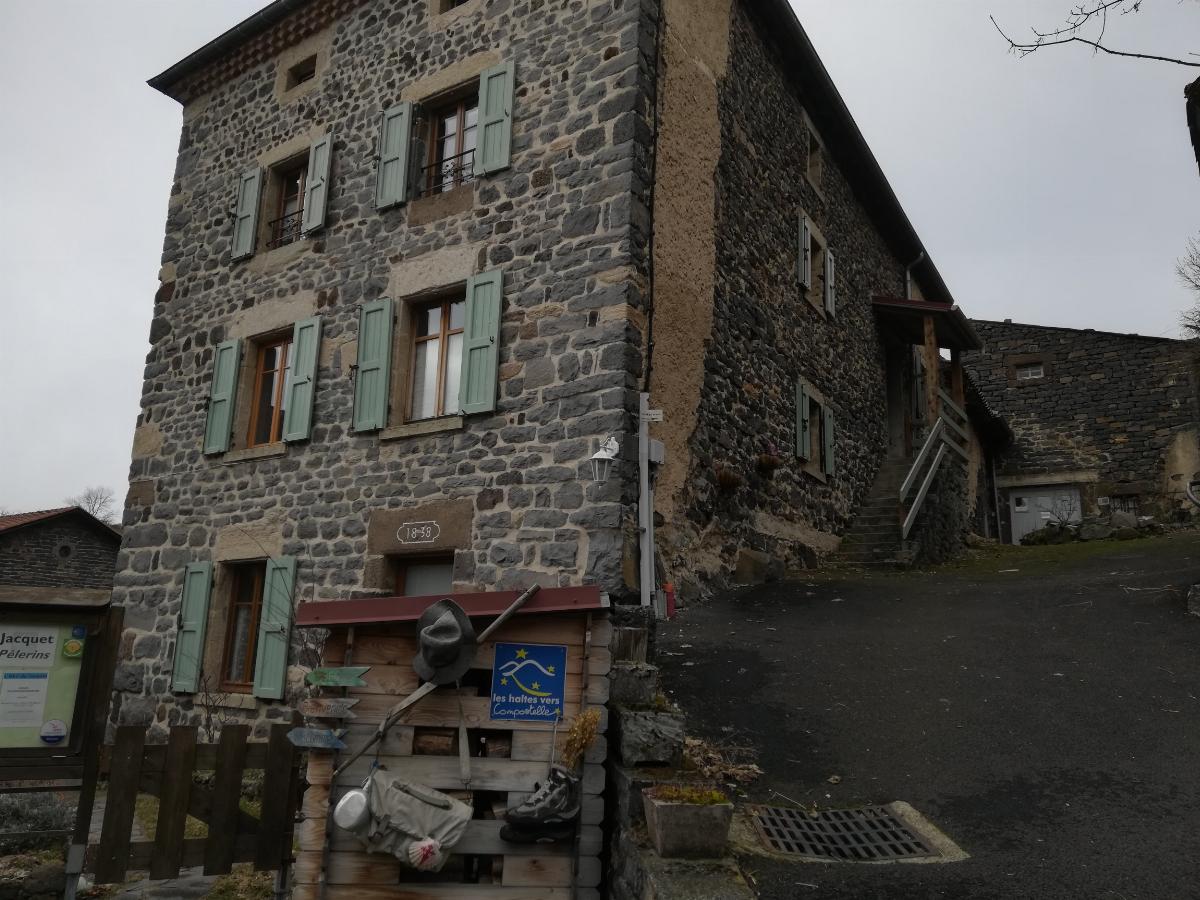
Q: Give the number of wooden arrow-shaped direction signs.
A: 3